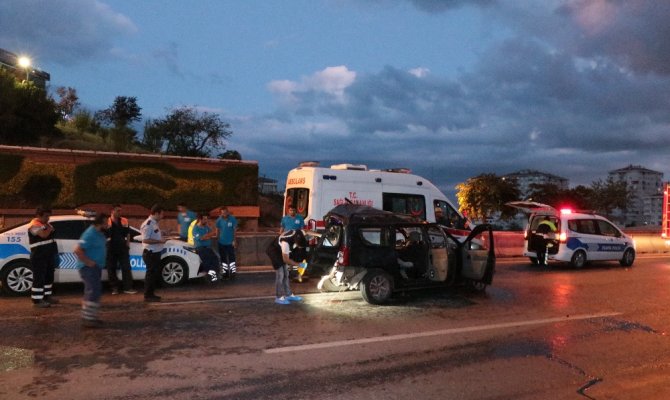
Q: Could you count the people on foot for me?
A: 10